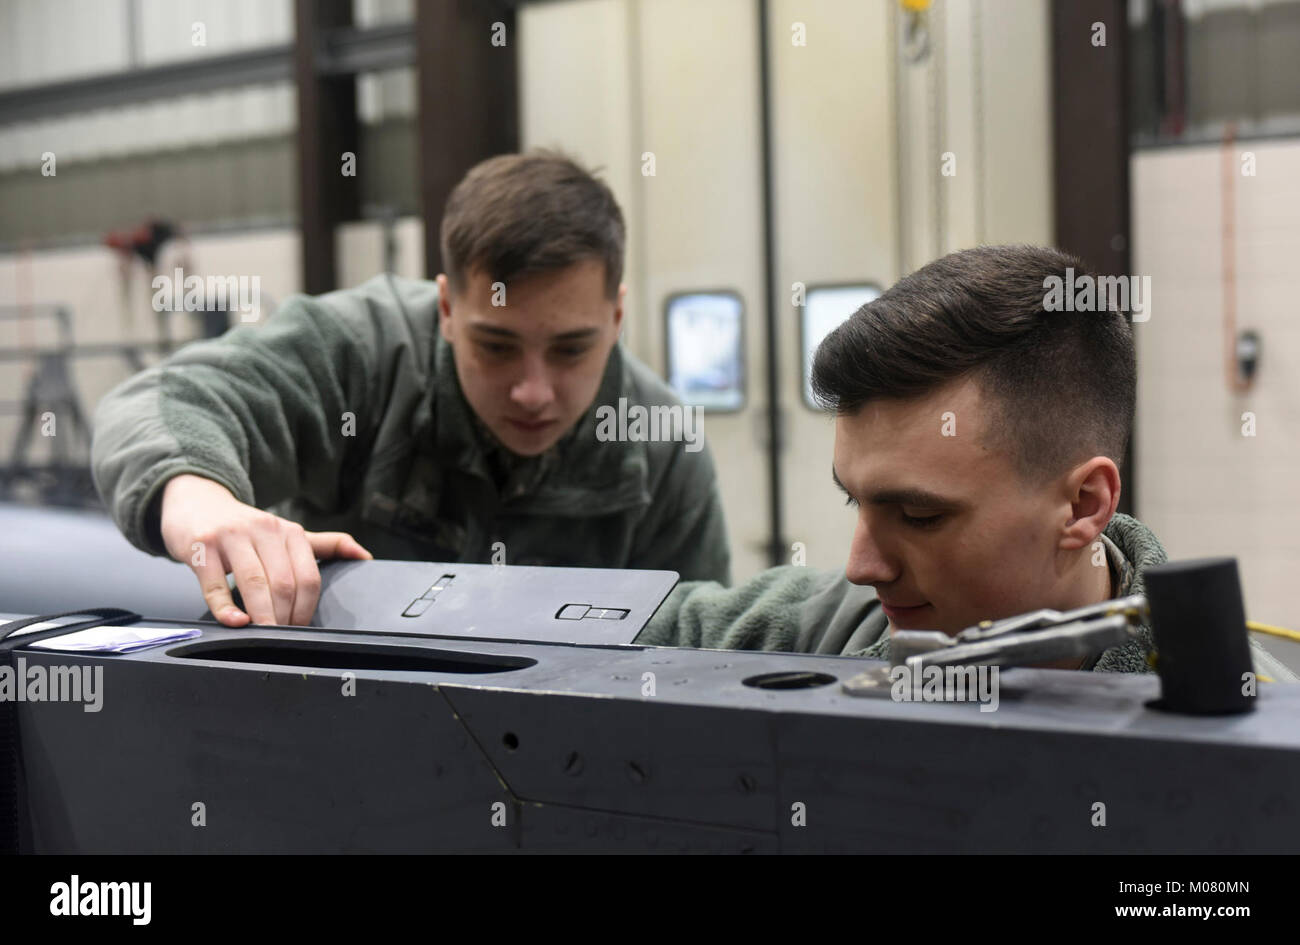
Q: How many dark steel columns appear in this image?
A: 3